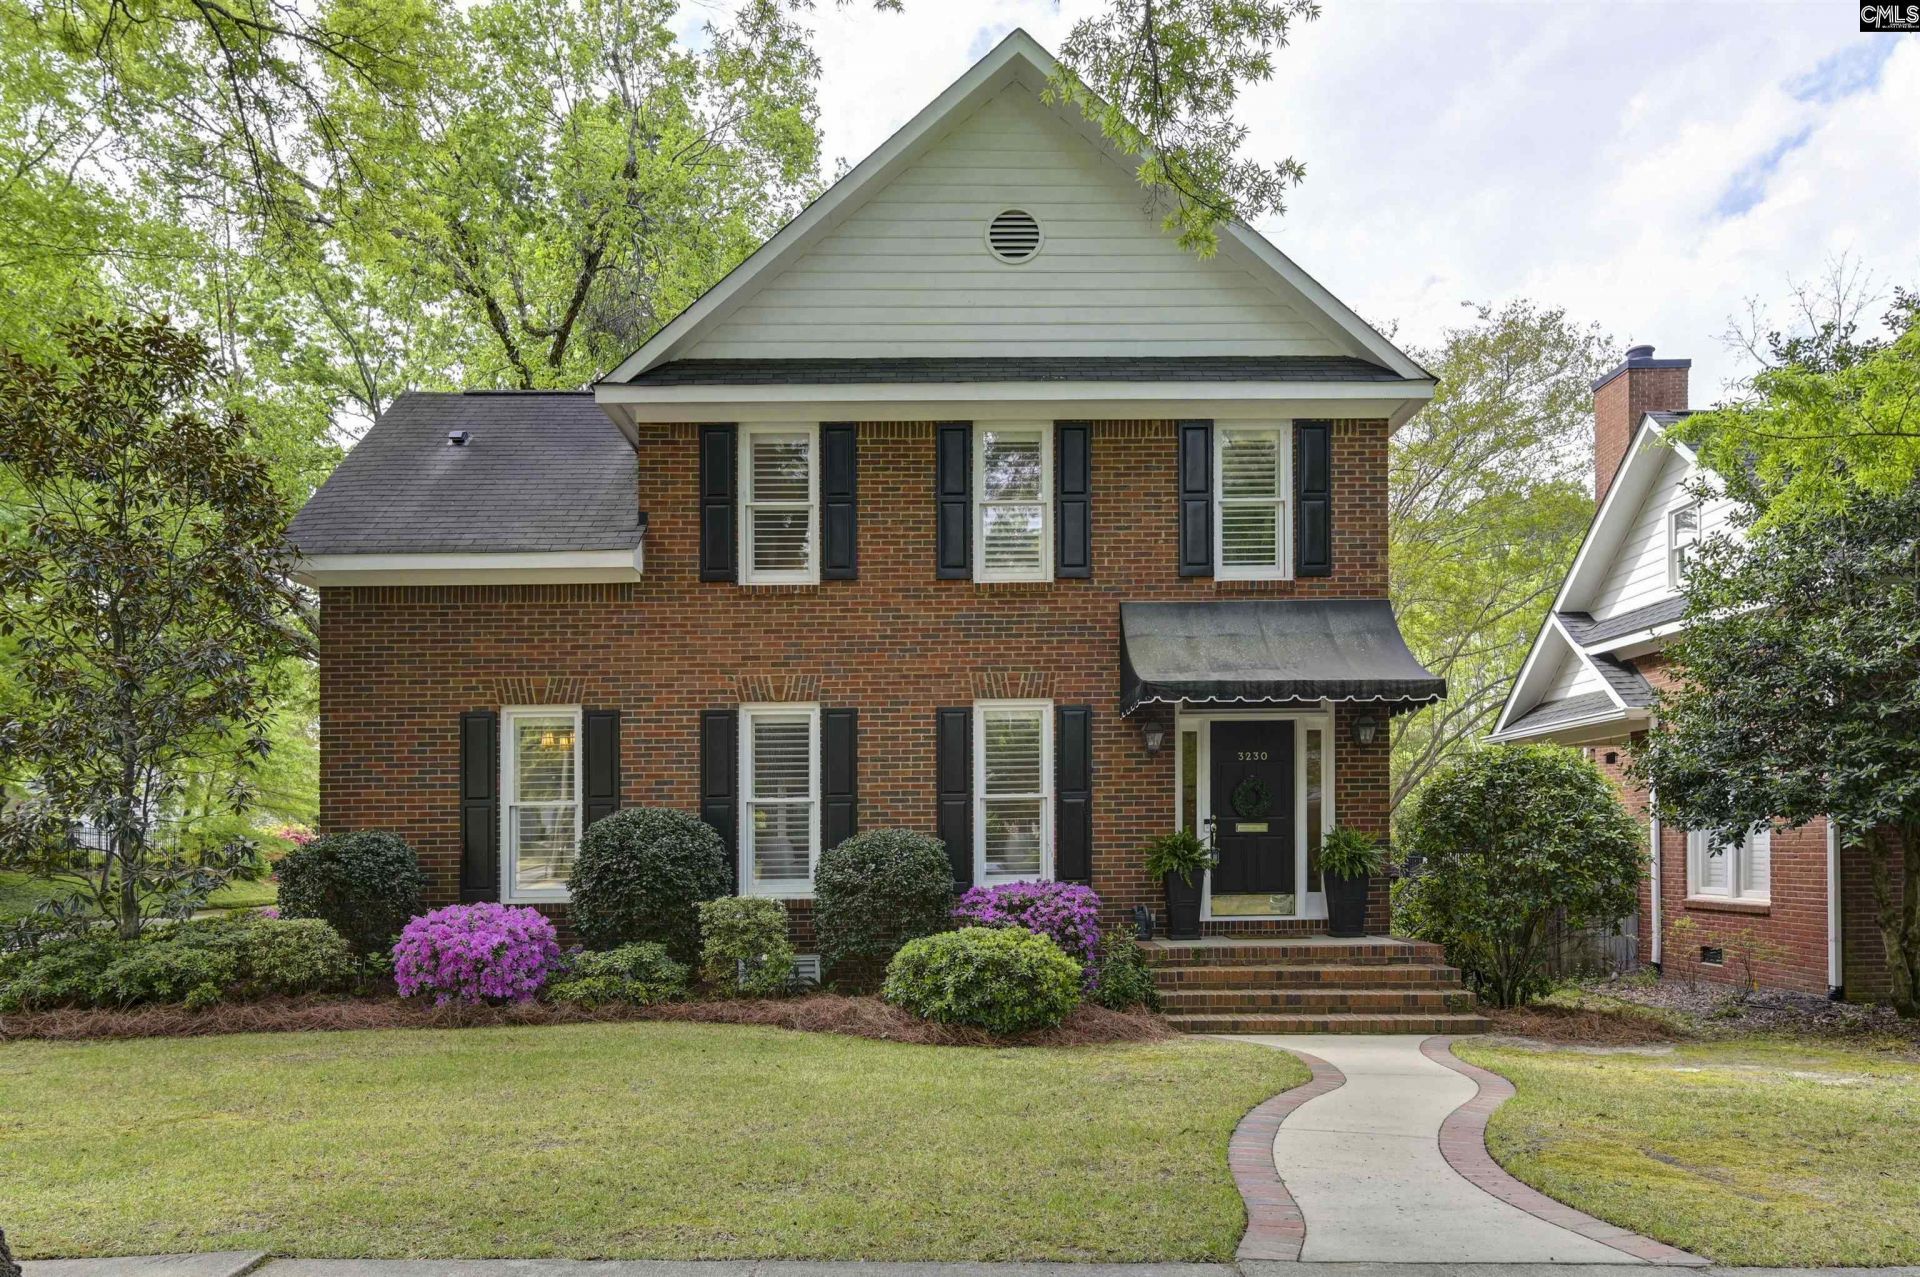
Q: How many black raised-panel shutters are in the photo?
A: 12